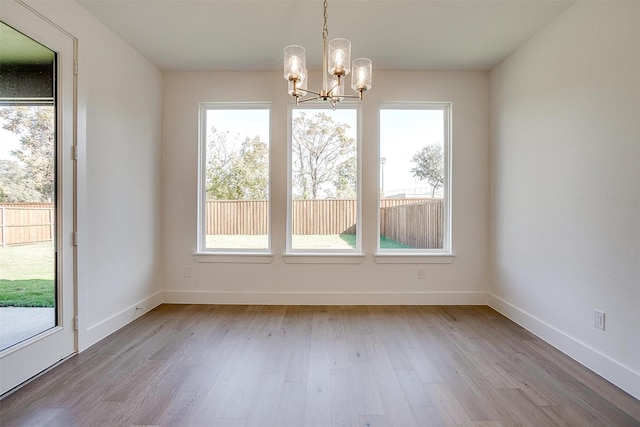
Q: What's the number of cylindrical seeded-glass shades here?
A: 5